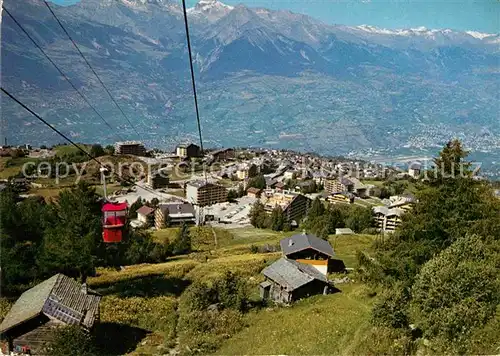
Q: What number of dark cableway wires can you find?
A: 4